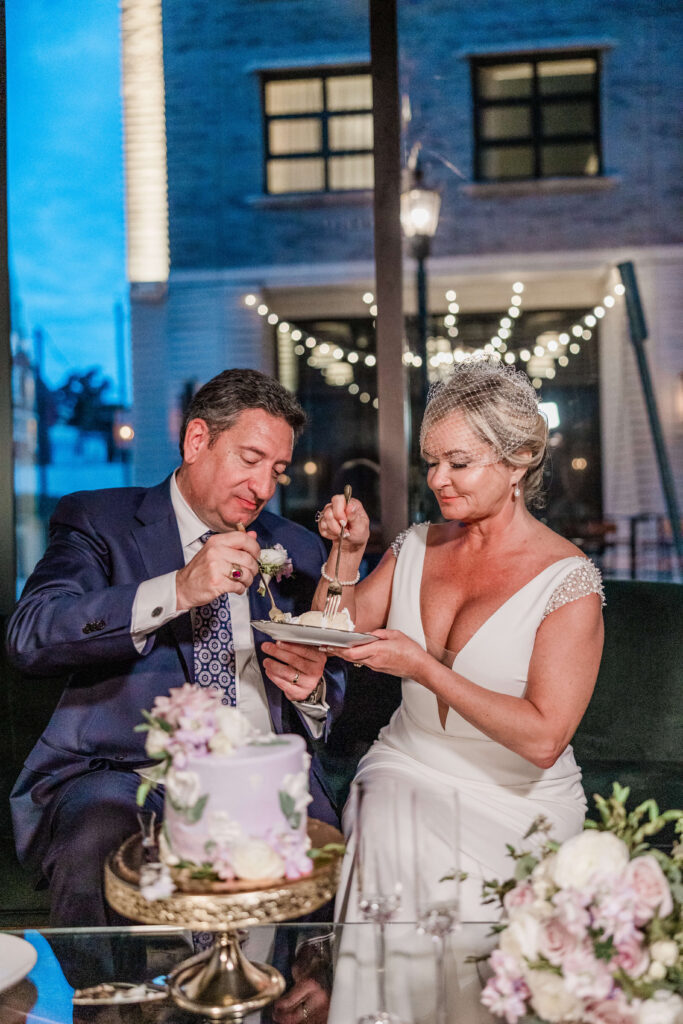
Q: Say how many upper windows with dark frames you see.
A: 2